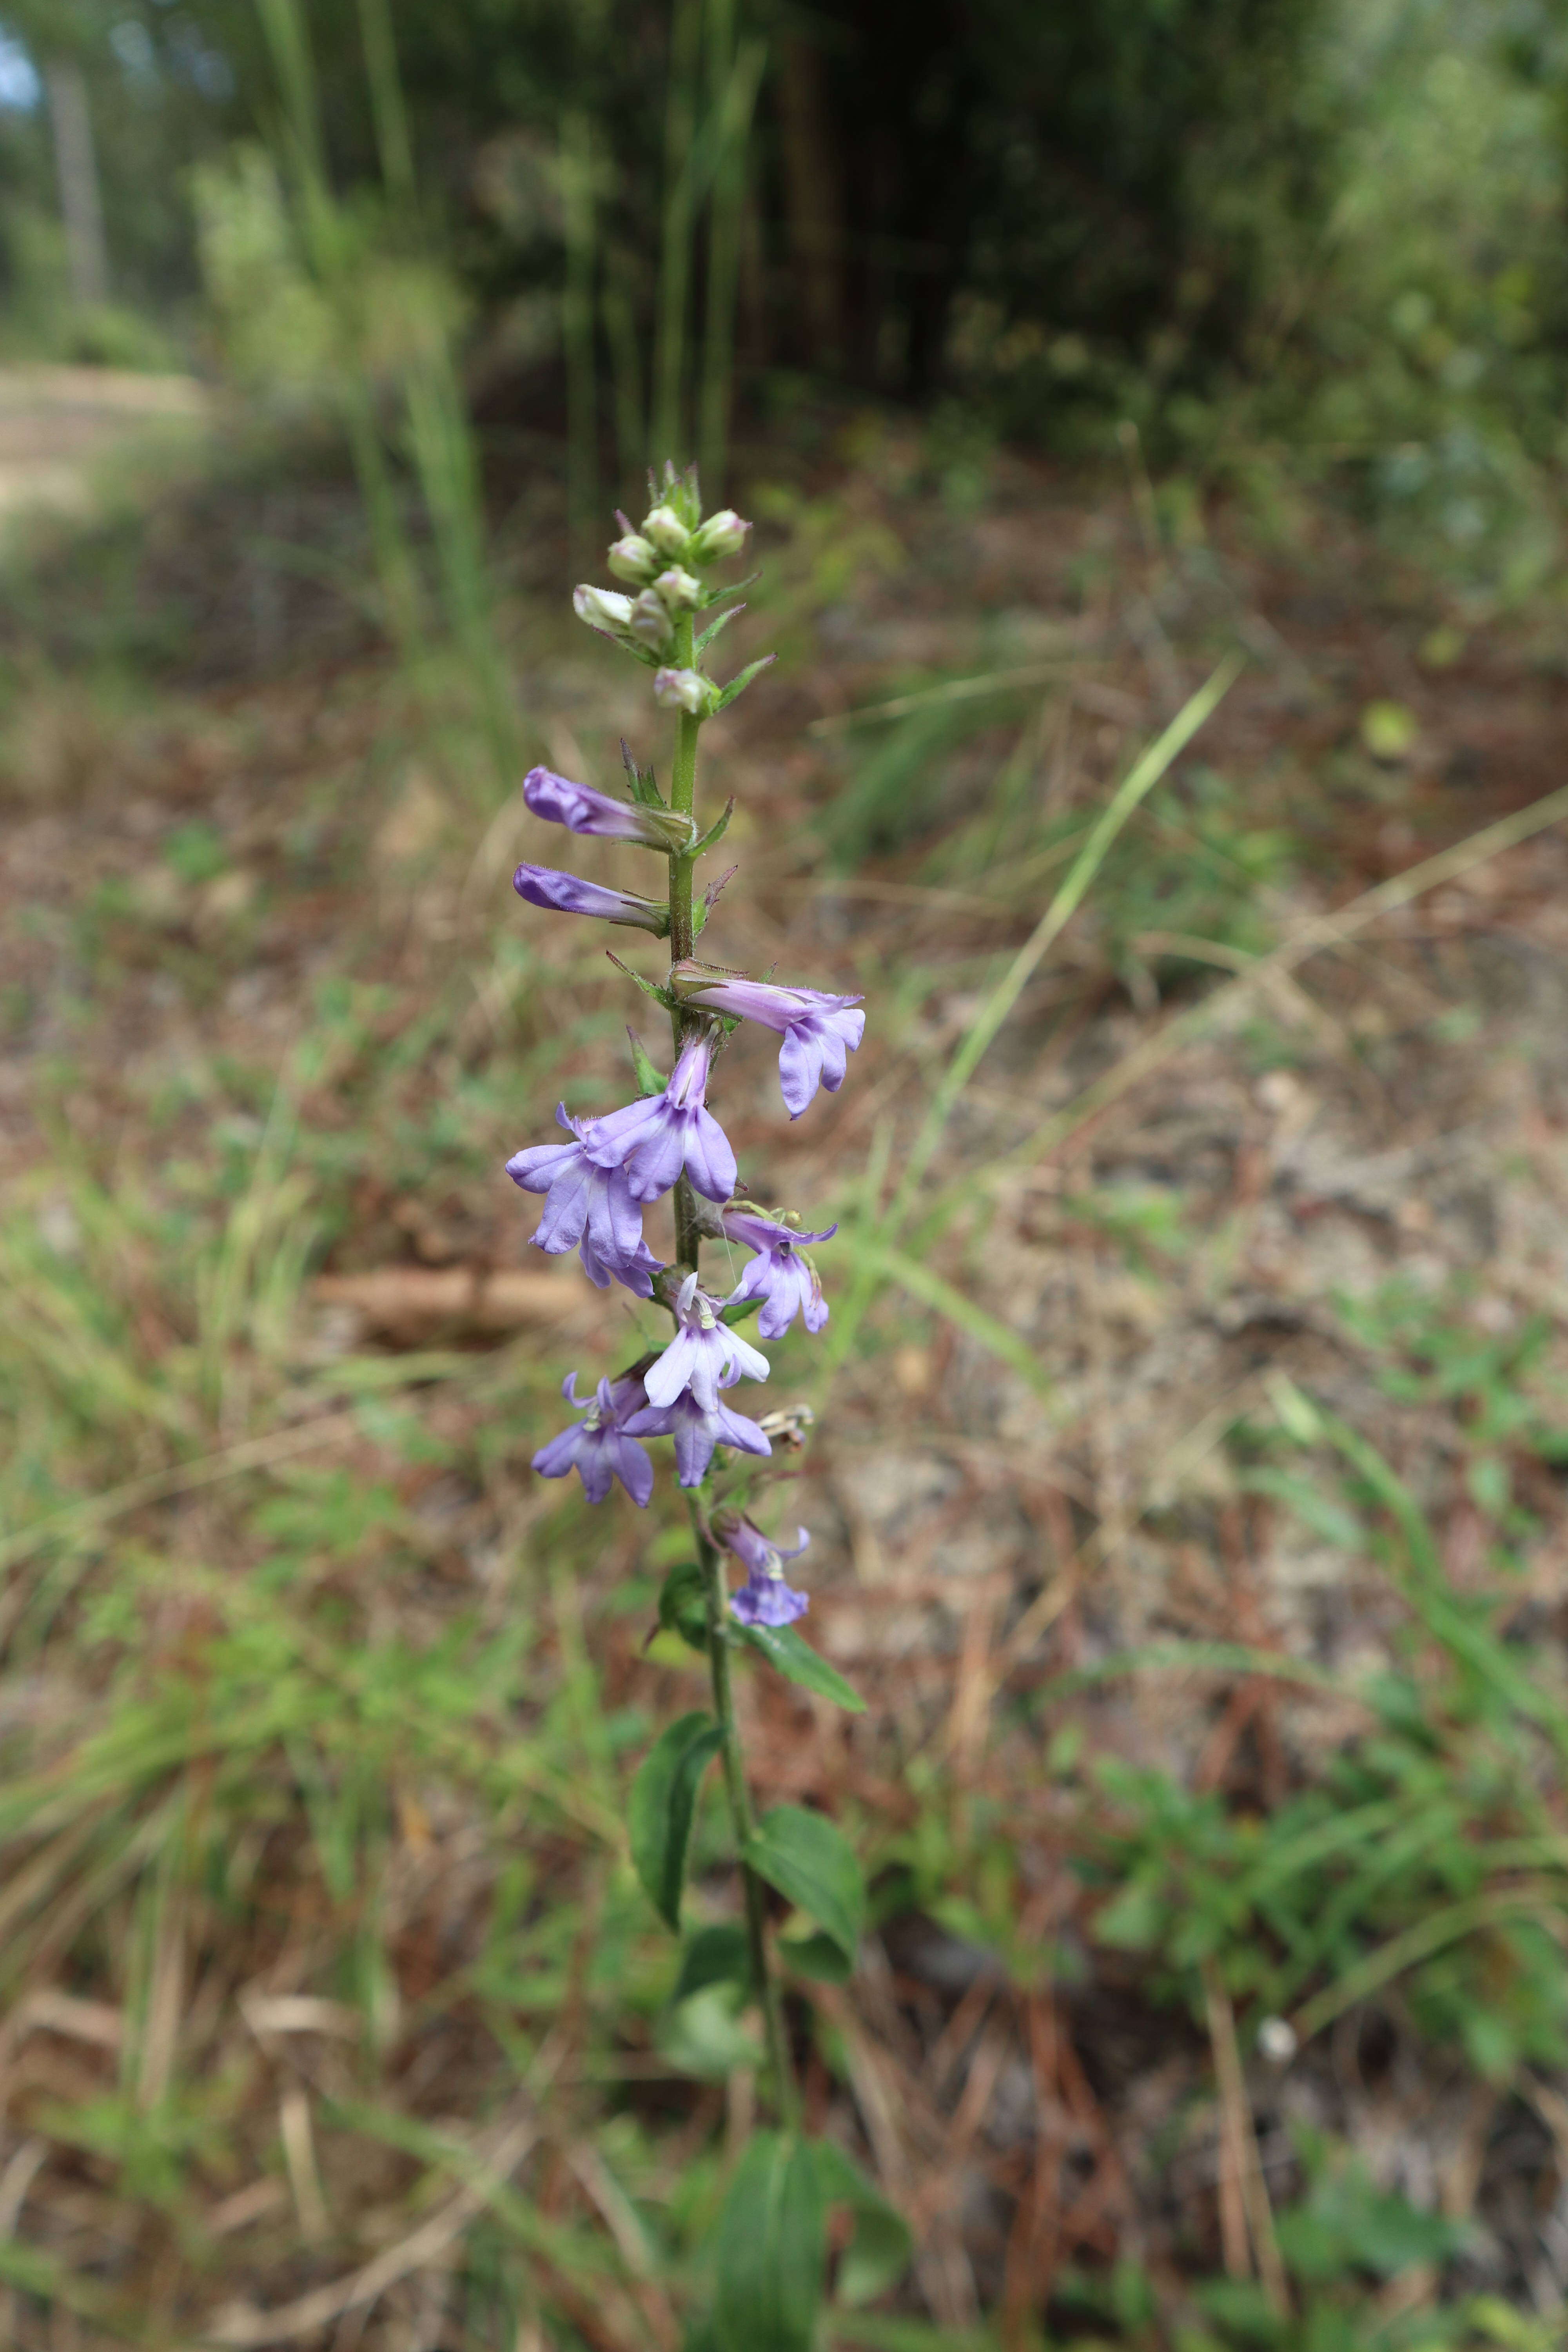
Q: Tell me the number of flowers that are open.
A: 9